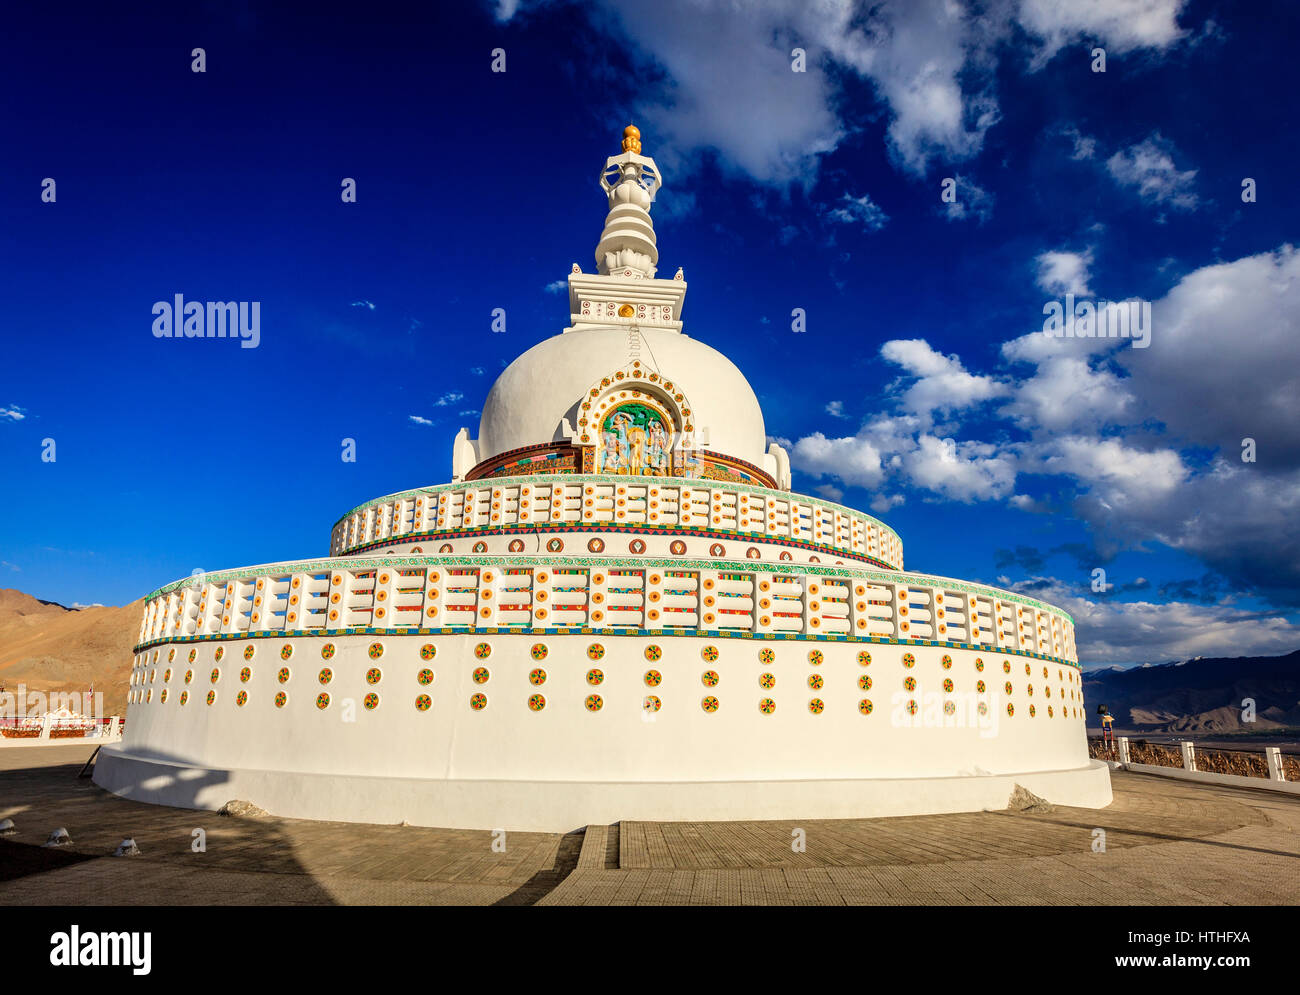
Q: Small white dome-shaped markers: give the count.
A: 3